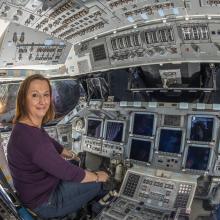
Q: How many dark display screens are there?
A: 7